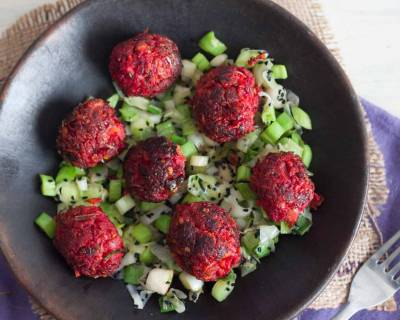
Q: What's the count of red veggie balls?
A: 7